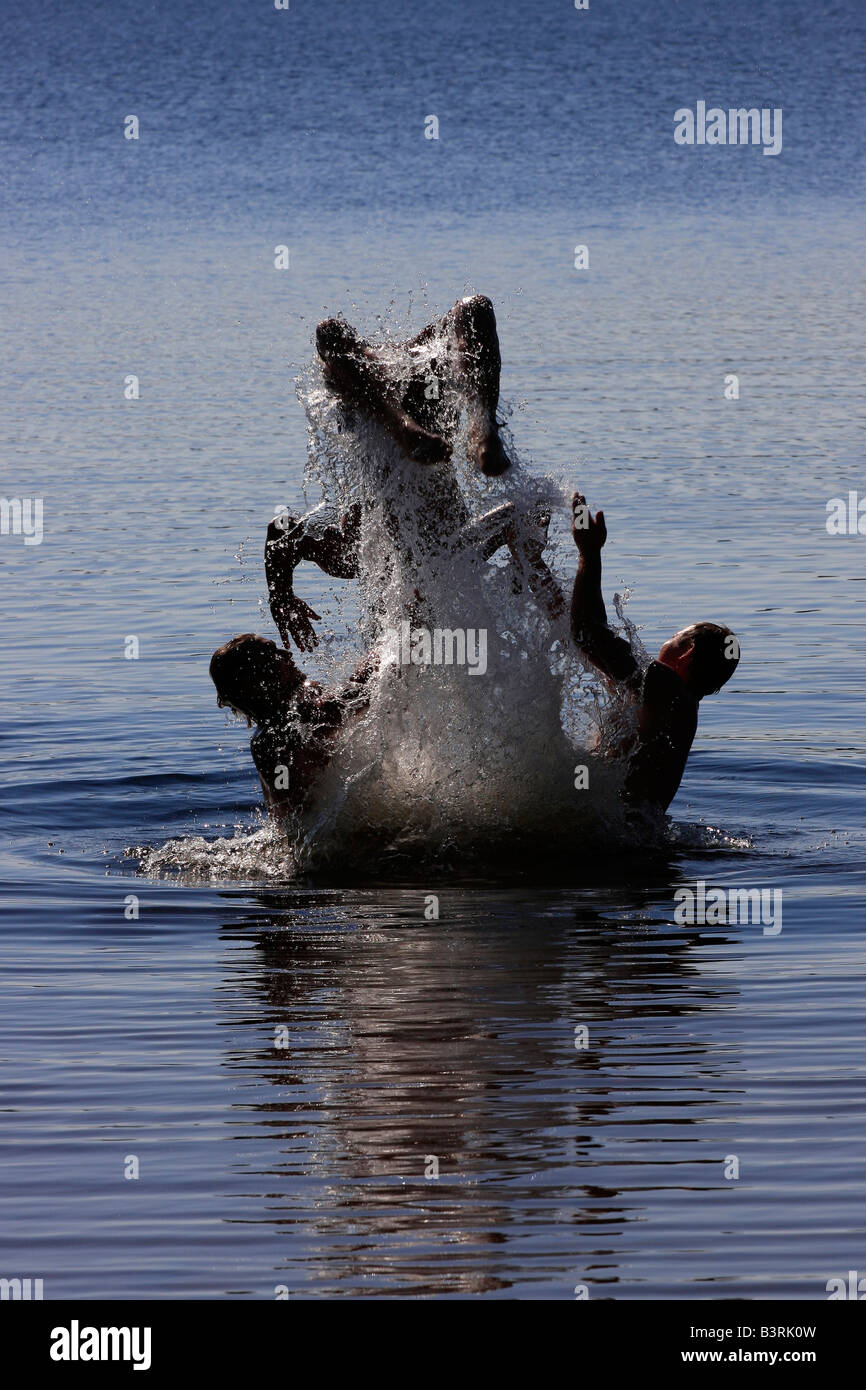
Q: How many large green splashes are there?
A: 0